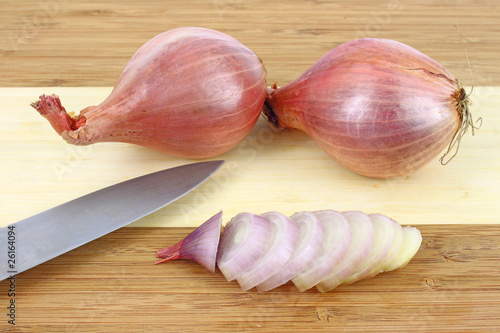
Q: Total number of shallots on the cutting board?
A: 3